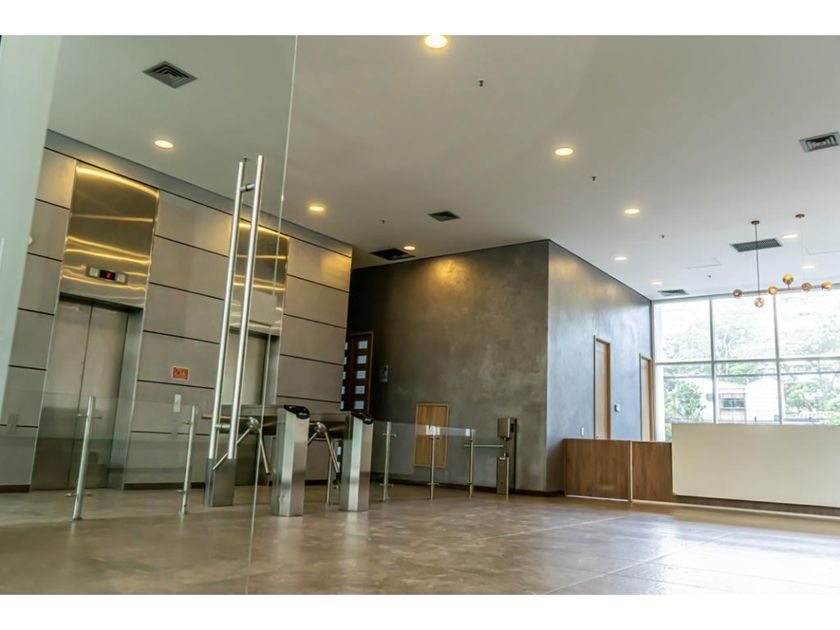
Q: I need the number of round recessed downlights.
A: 10